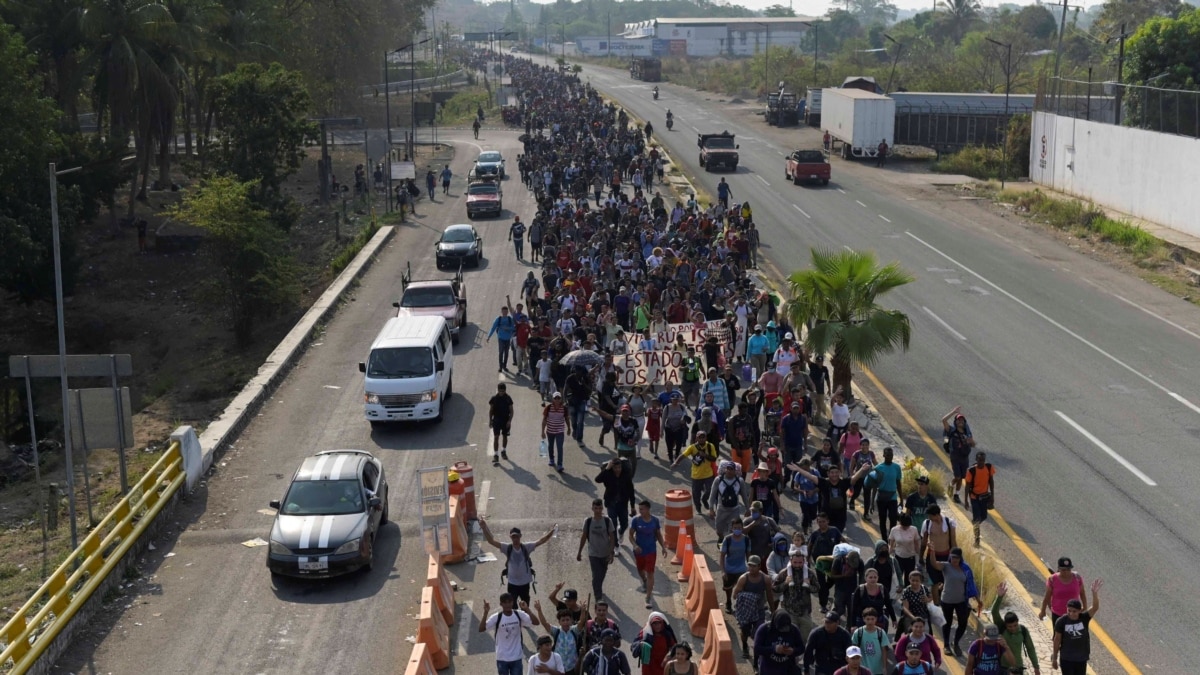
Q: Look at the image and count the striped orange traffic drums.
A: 3